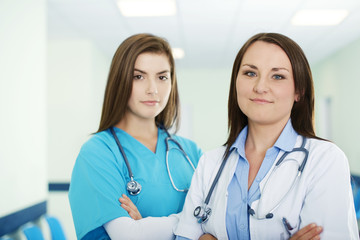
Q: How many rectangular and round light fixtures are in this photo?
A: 3